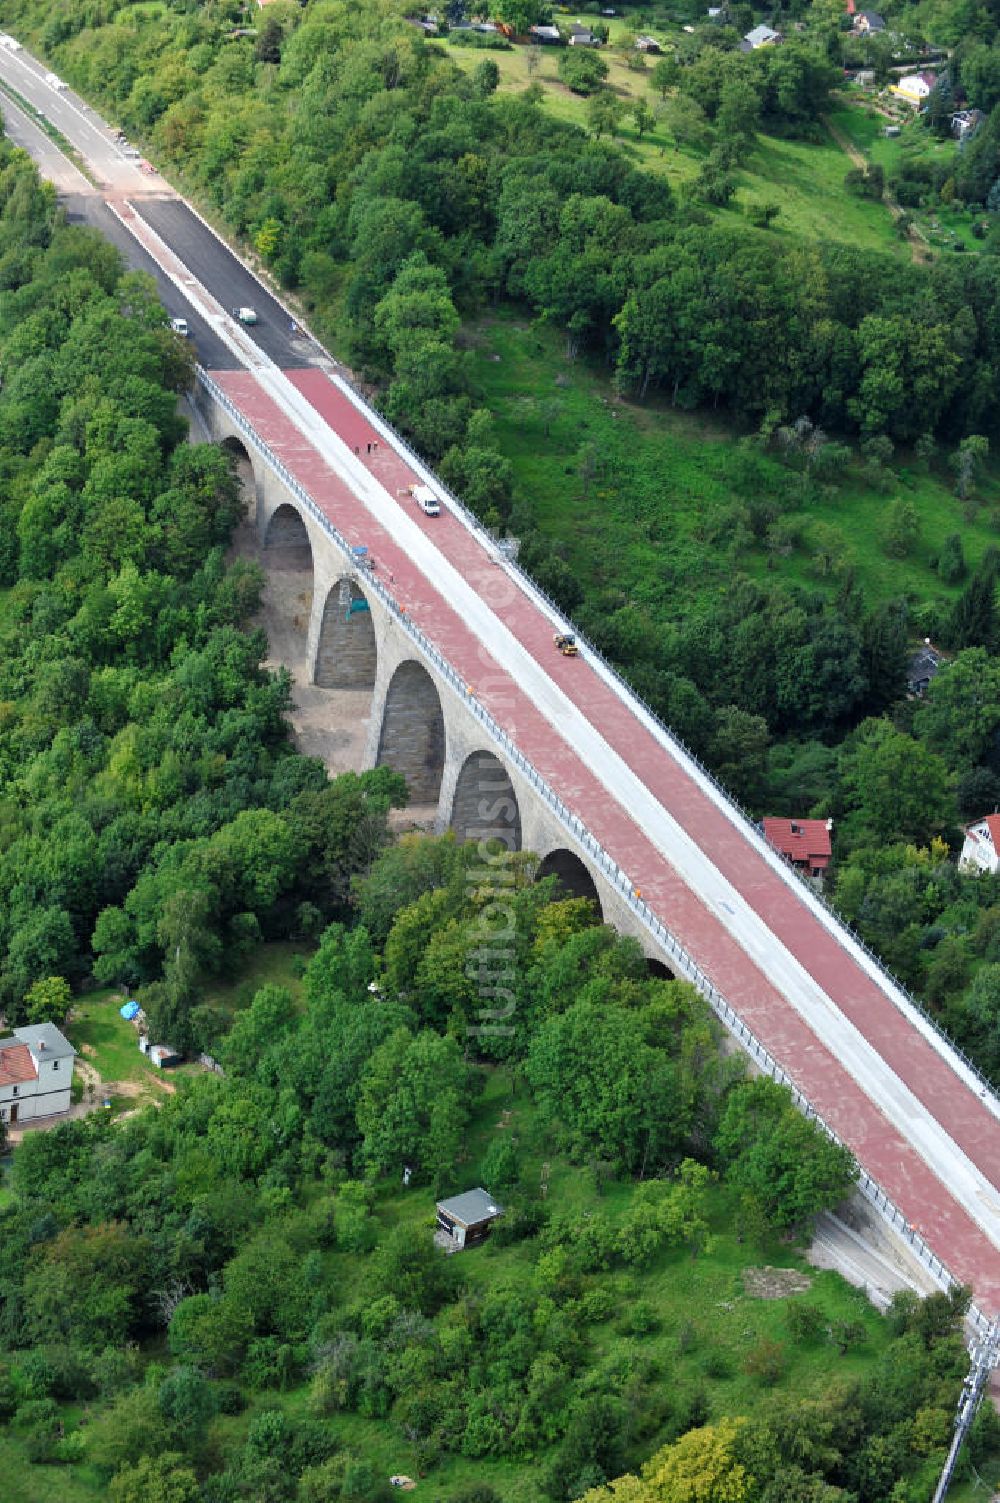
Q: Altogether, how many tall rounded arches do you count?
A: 7